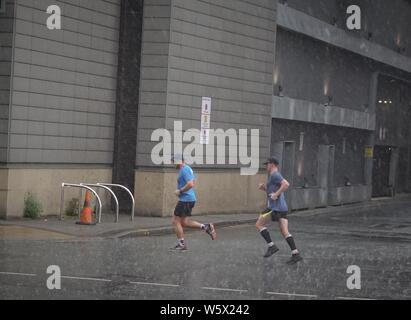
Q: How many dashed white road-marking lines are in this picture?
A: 6